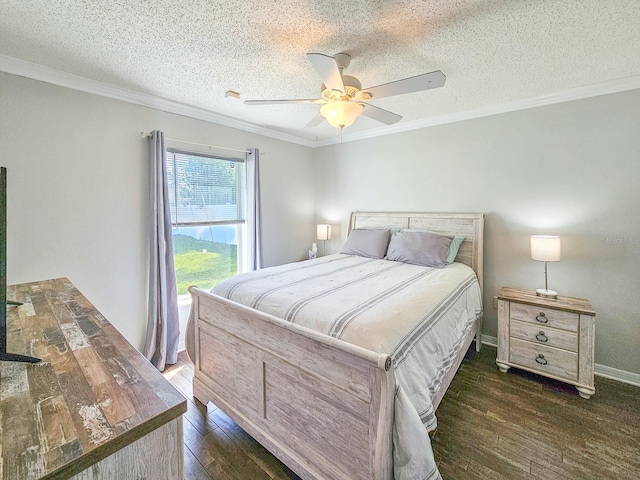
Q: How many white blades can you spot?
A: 5